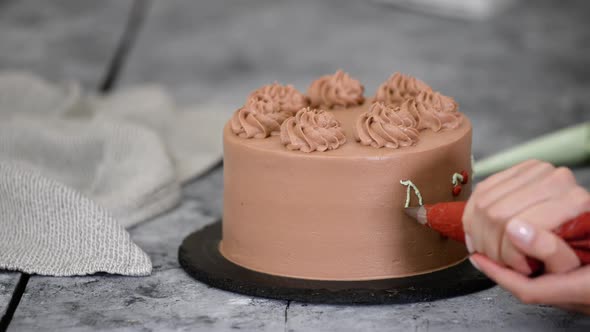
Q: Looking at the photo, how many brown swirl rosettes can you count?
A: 7